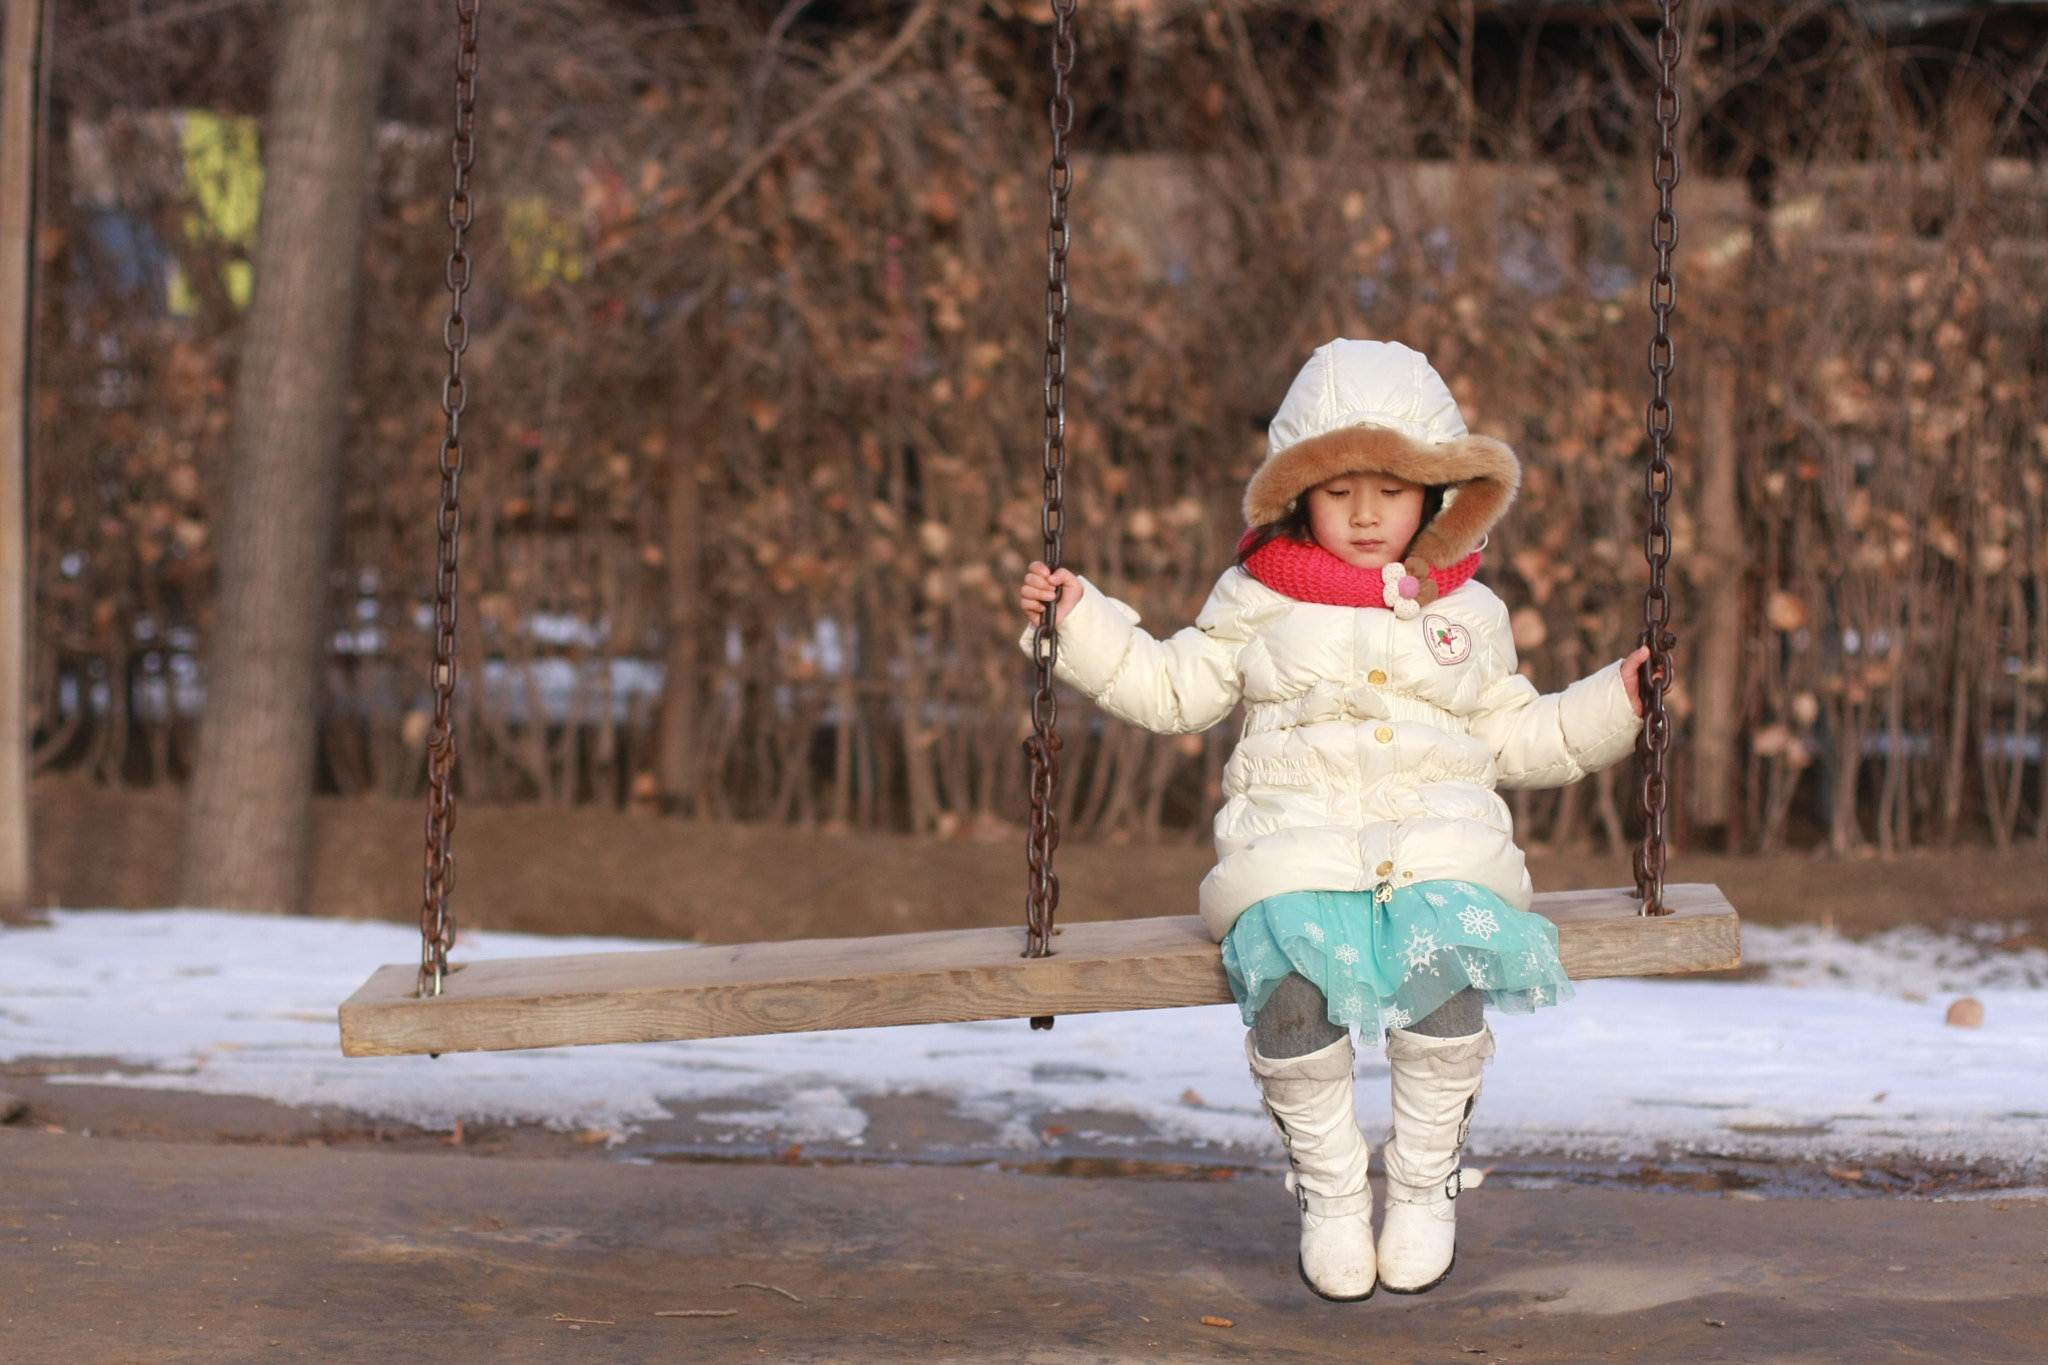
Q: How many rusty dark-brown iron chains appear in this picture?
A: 3